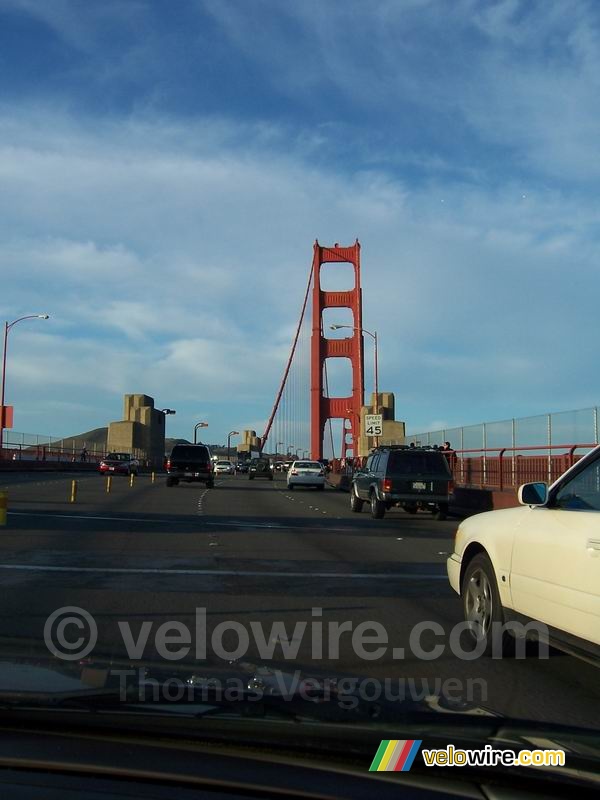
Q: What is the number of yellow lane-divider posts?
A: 5